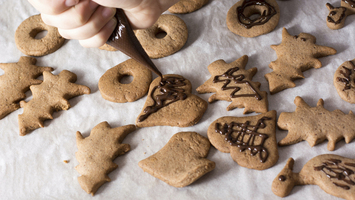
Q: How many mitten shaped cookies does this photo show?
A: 1